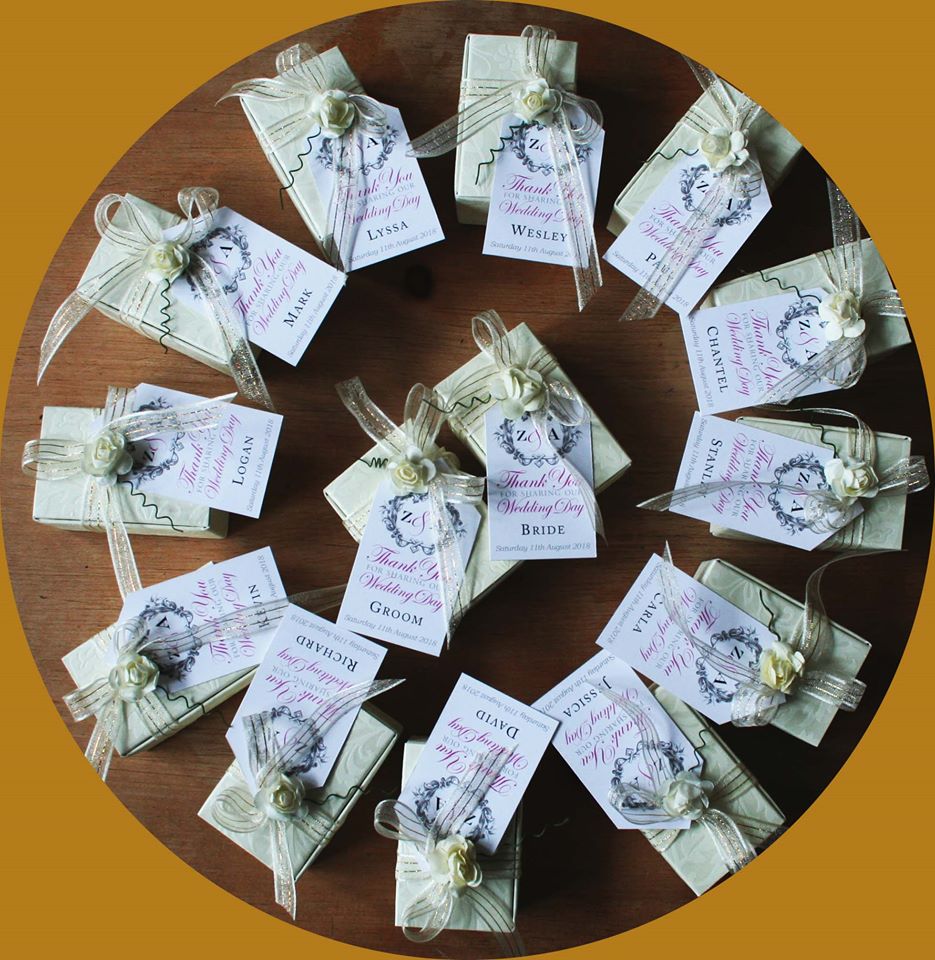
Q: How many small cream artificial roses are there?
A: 14